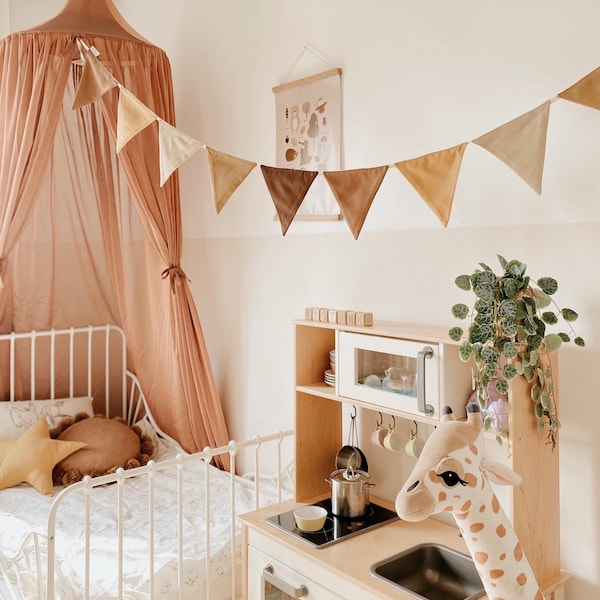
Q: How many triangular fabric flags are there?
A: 9